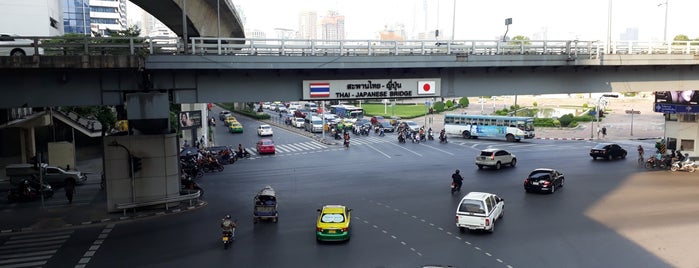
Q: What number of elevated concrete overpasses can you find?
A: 2